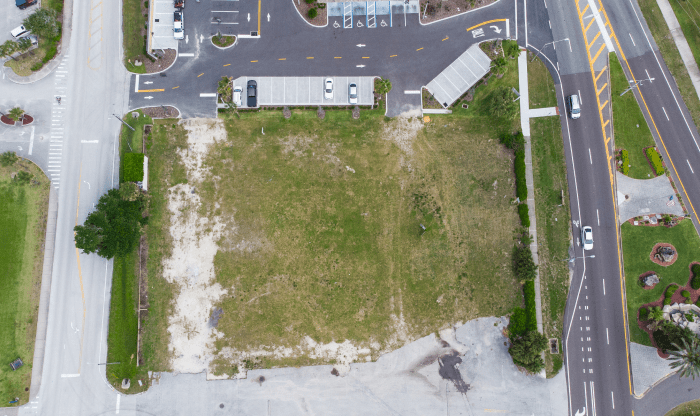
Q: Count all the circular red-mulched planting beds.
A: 2